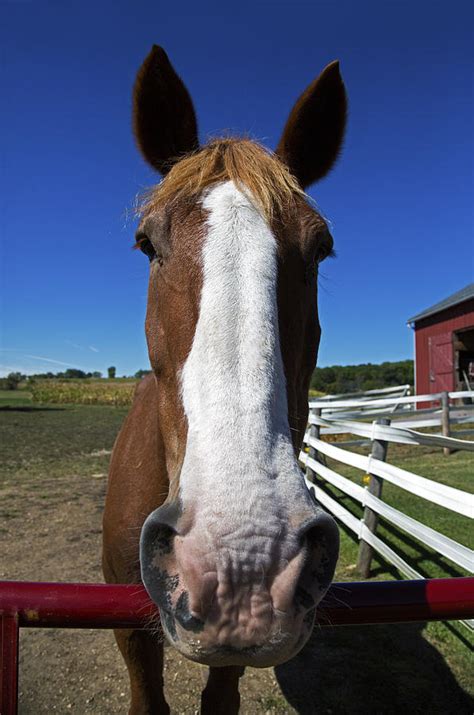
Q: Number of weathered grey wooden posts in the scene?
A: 3